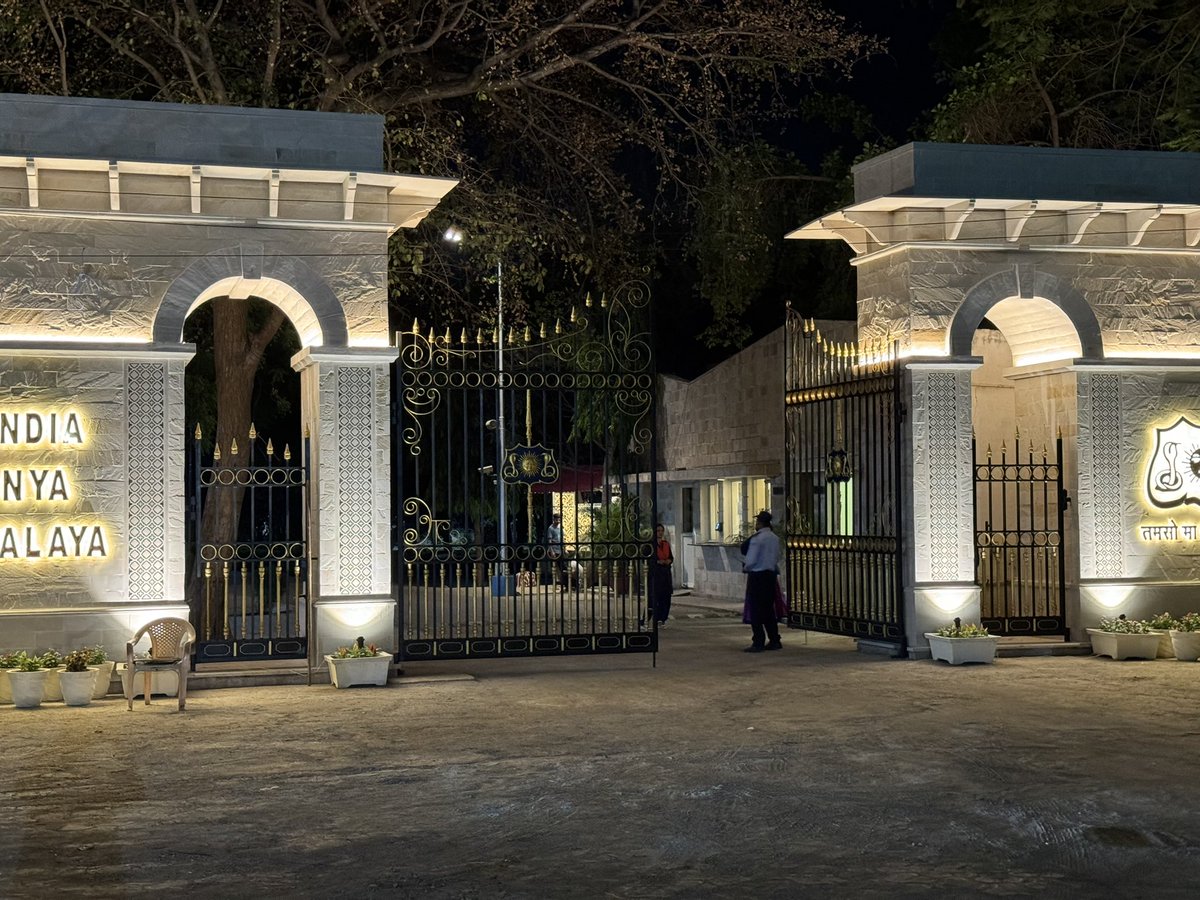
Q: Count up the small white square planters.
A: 4